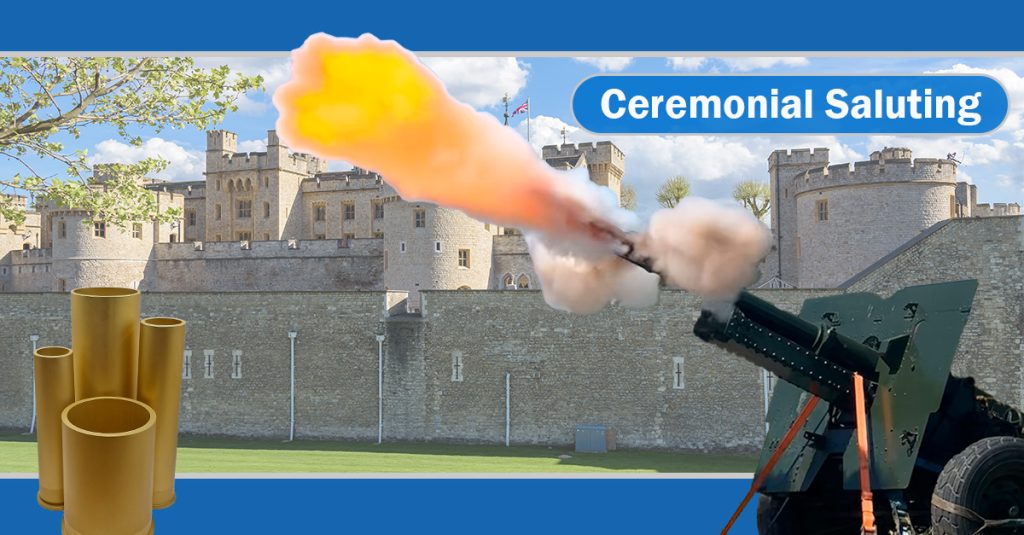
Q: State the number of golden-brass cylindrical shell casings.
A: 4